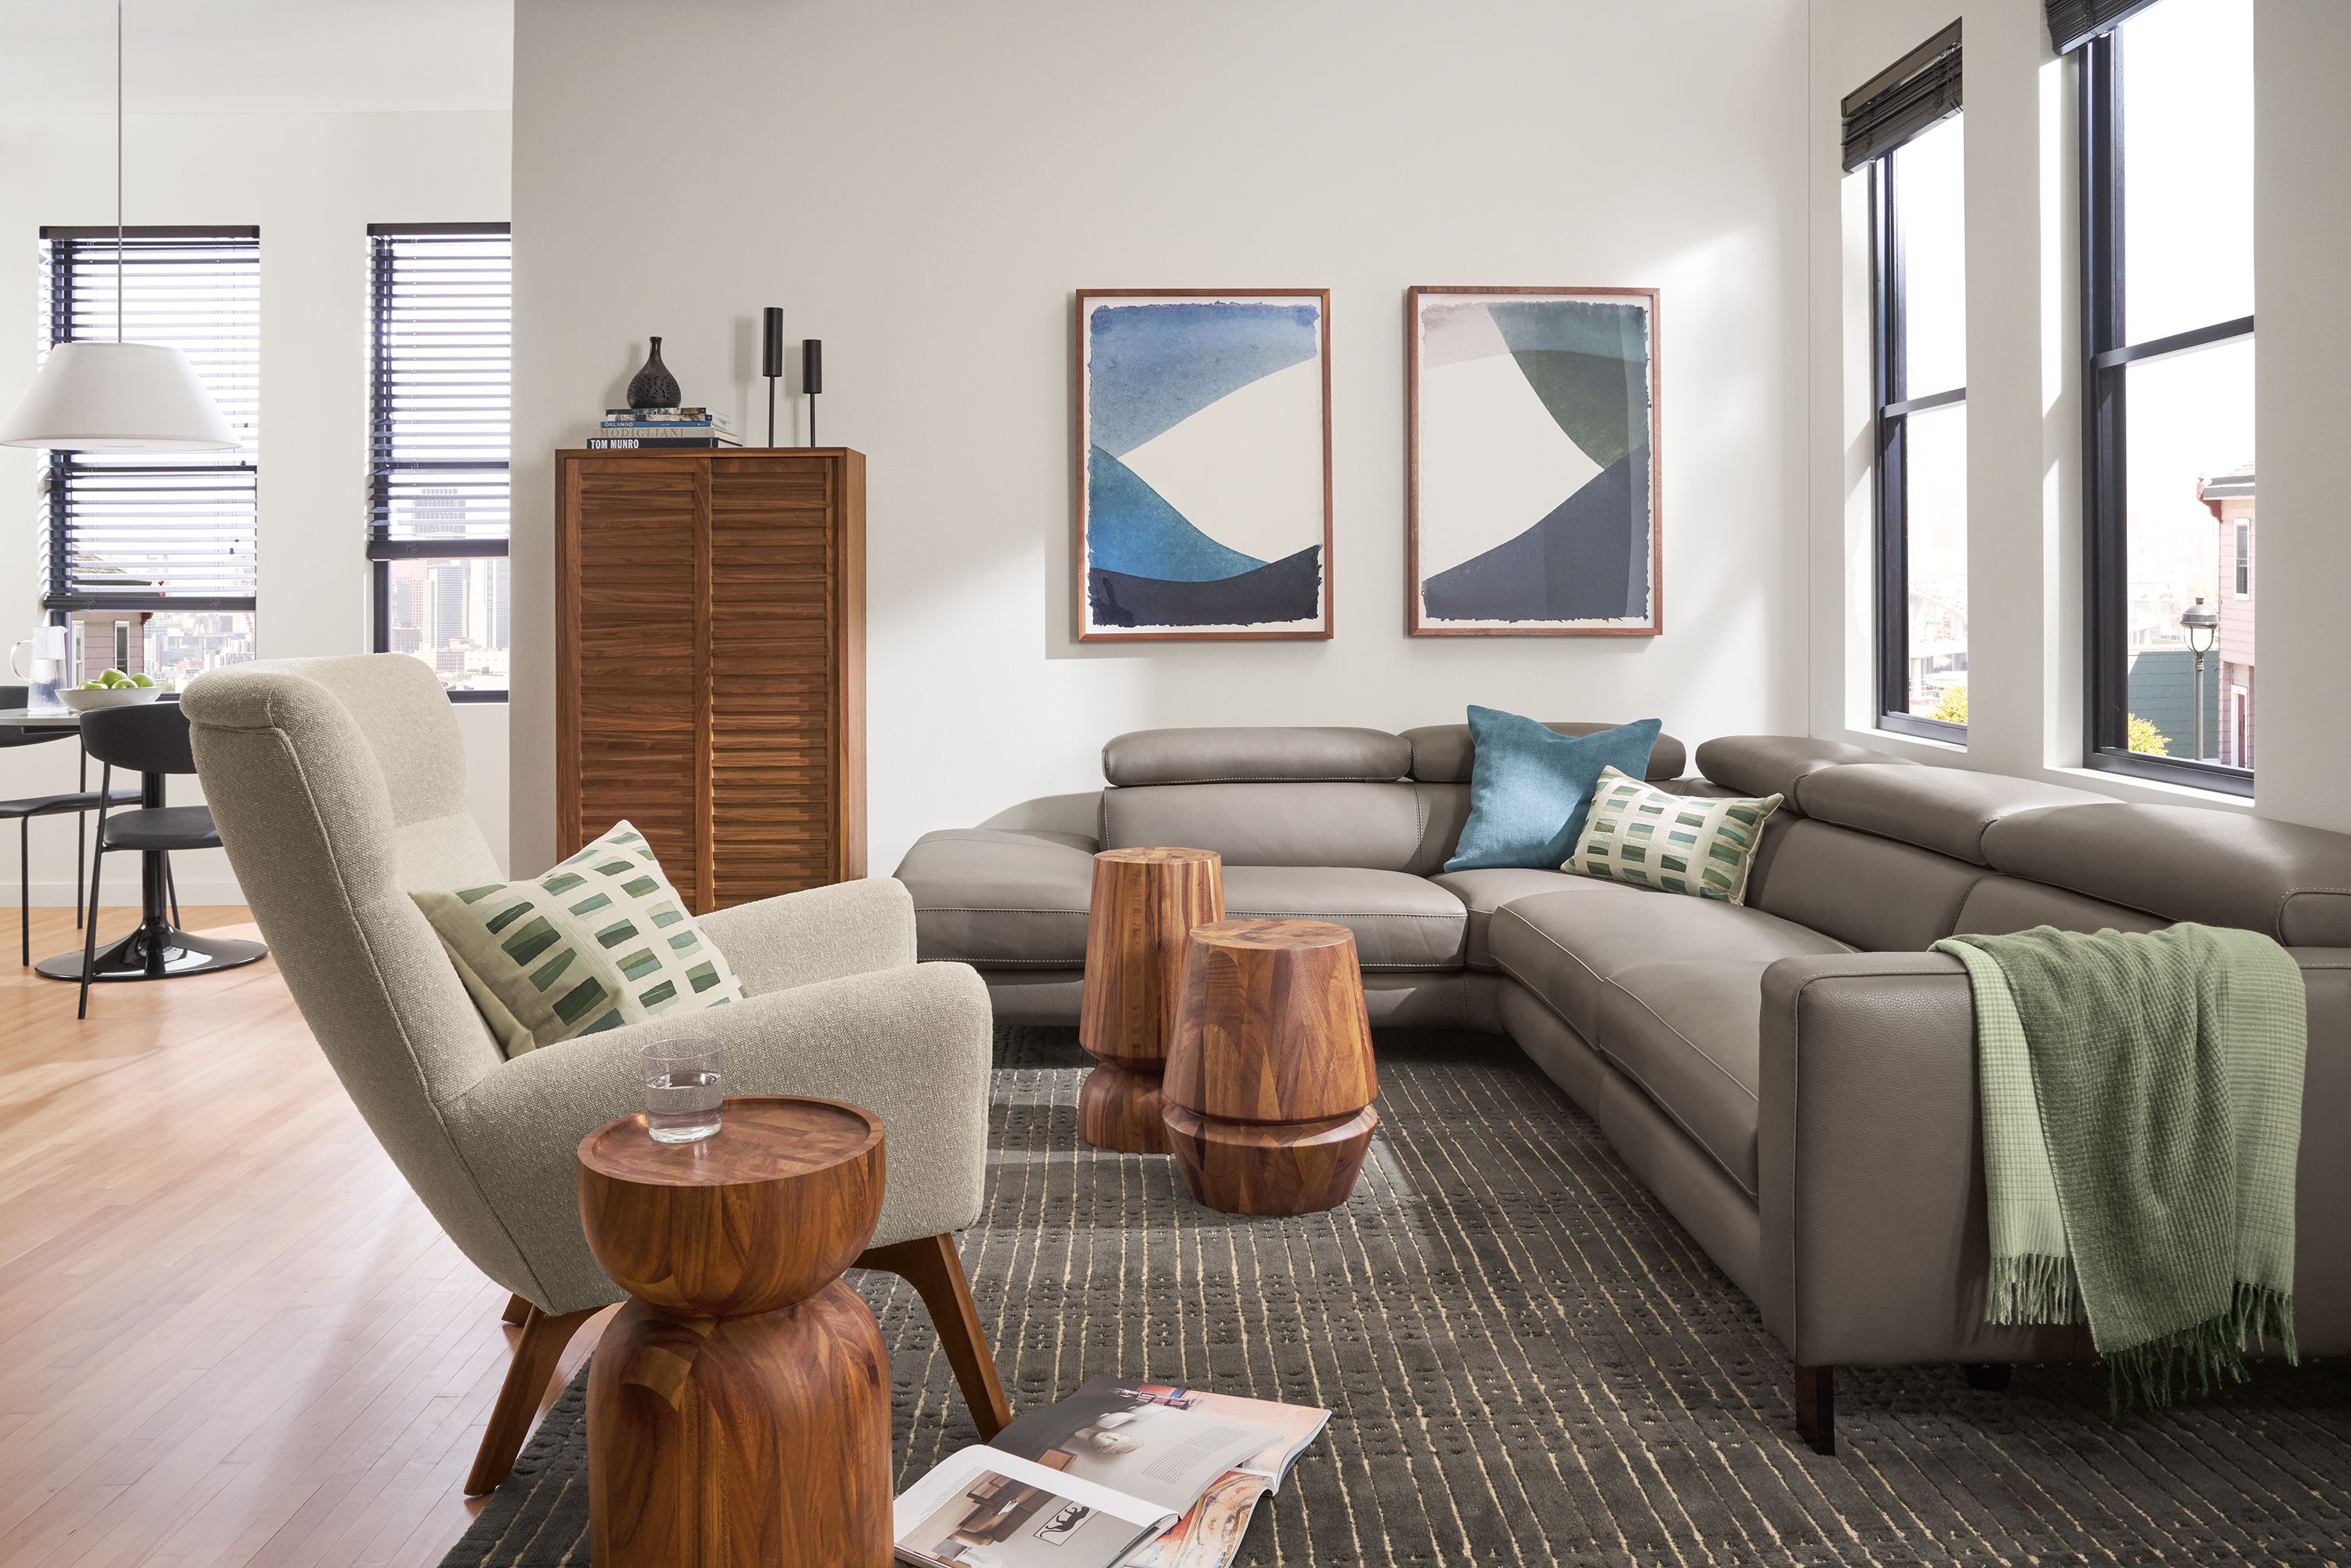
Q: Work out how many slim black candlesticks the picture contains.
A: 2